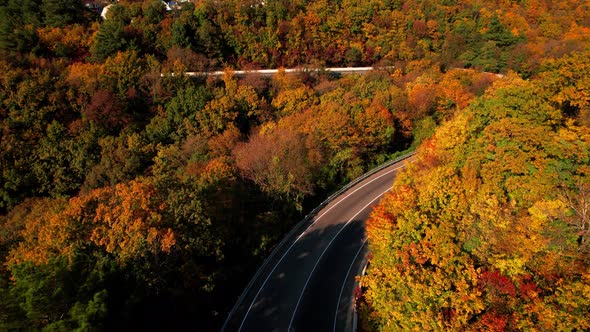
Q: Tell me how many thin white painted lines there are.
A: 3